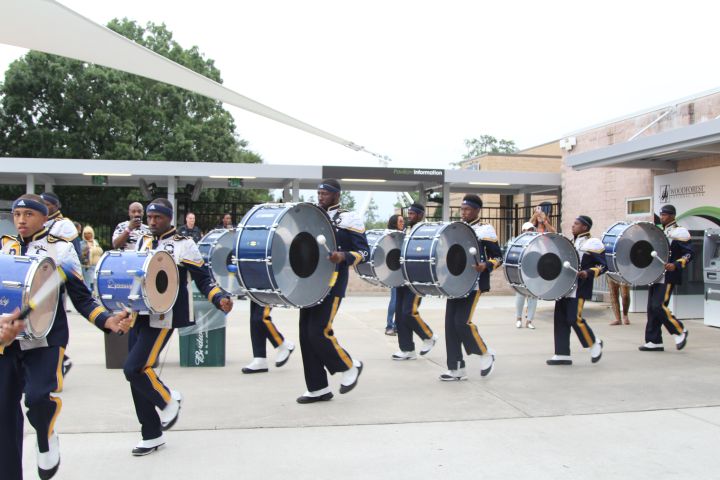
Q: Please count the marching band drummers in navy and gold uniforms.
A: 9